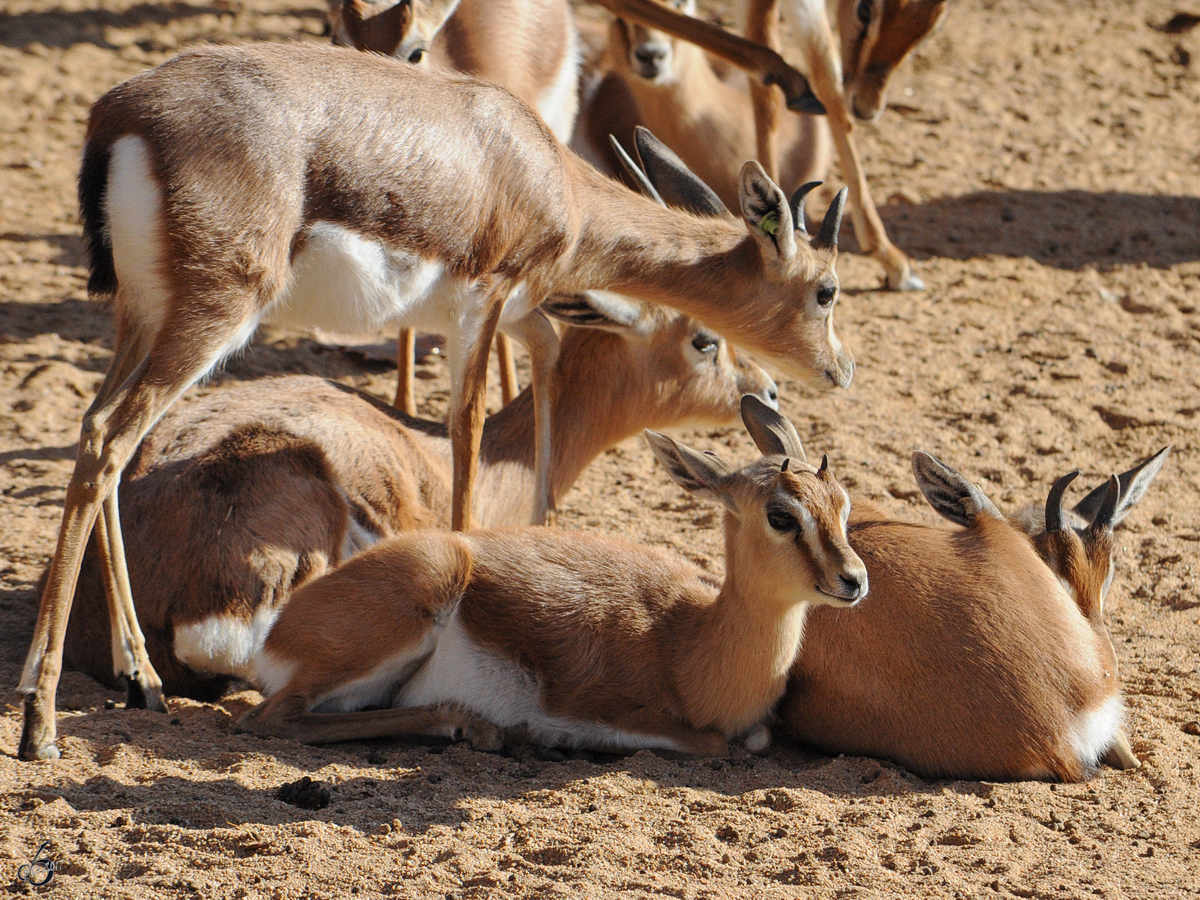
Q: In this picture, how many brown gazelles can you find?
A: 7